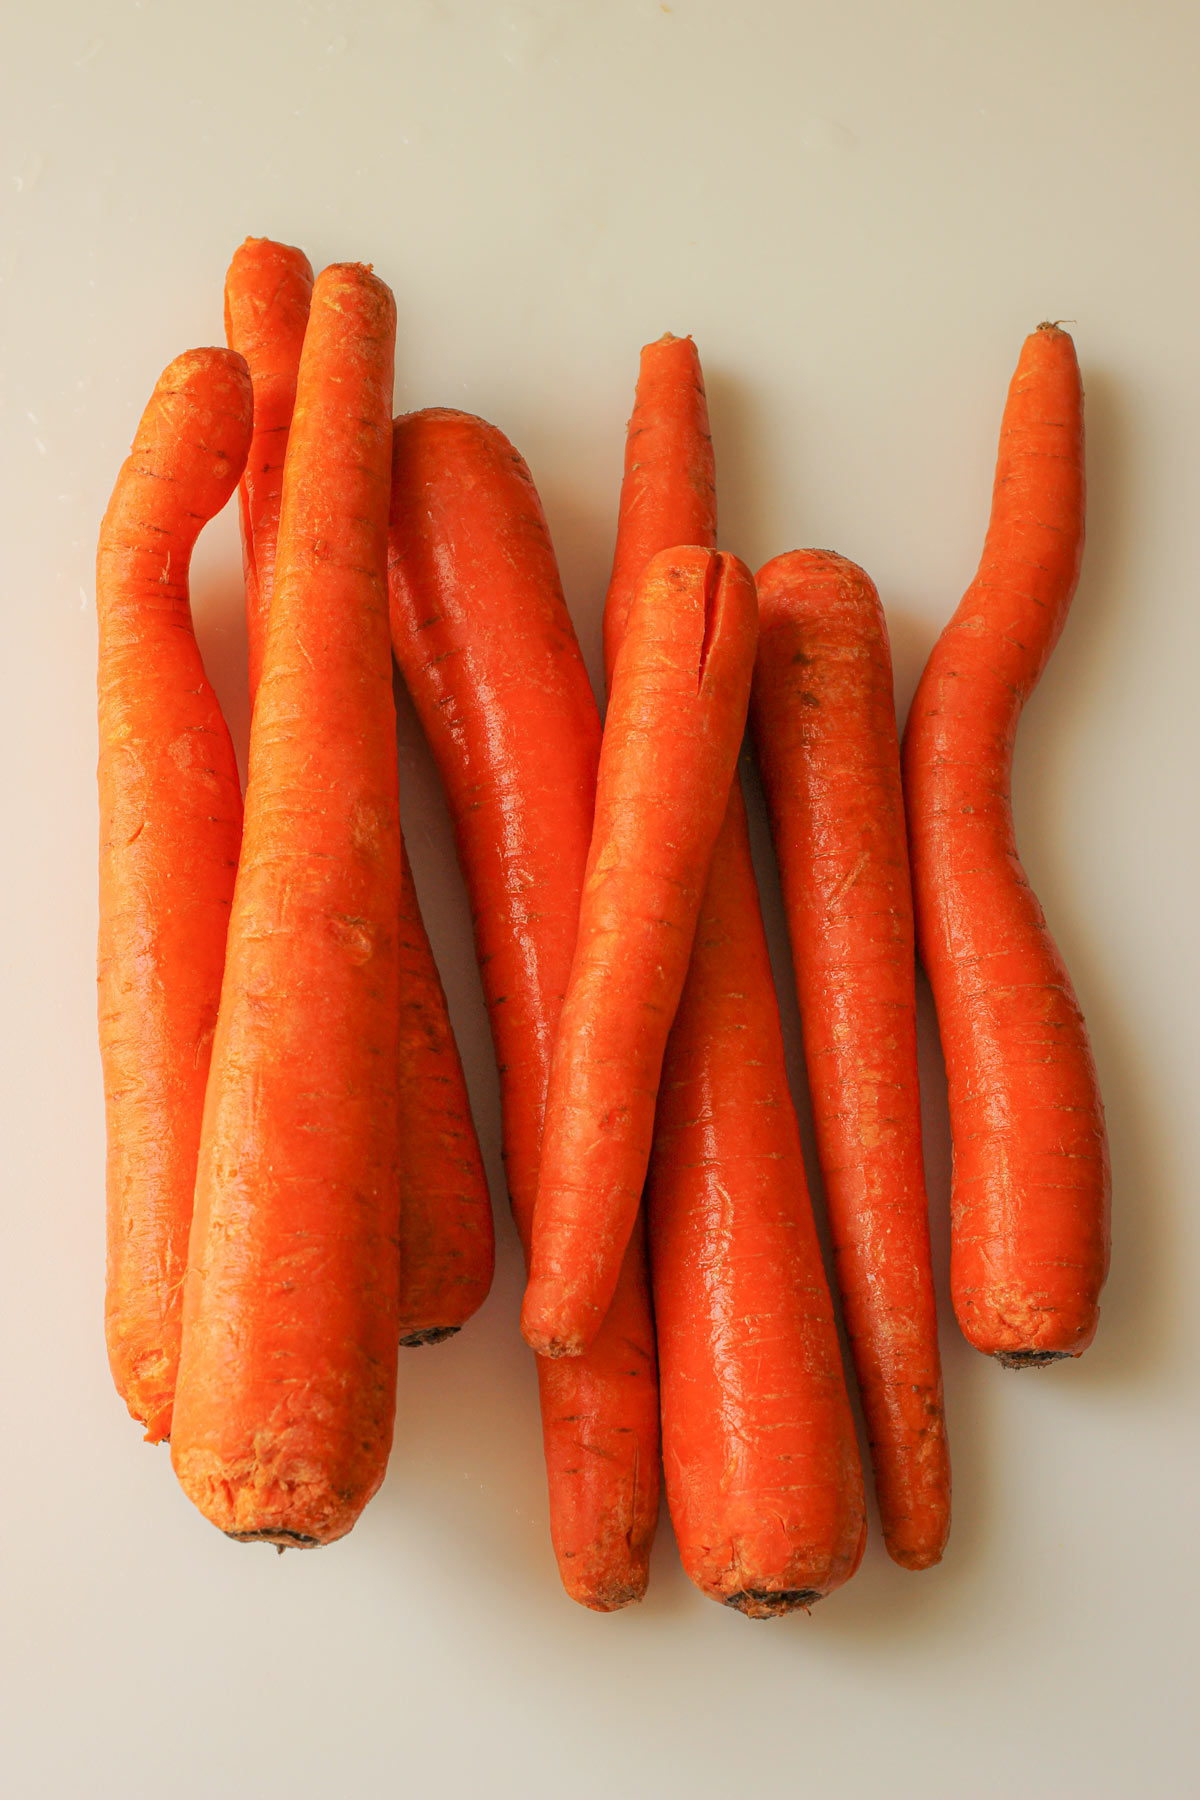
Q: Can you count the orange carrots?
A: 8